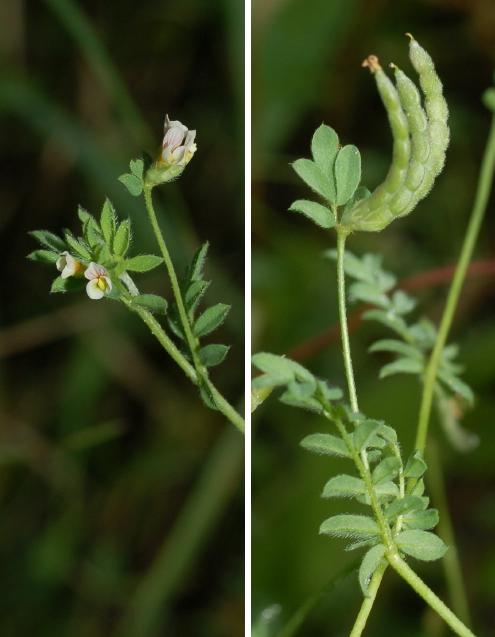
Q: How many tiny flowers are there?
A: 3